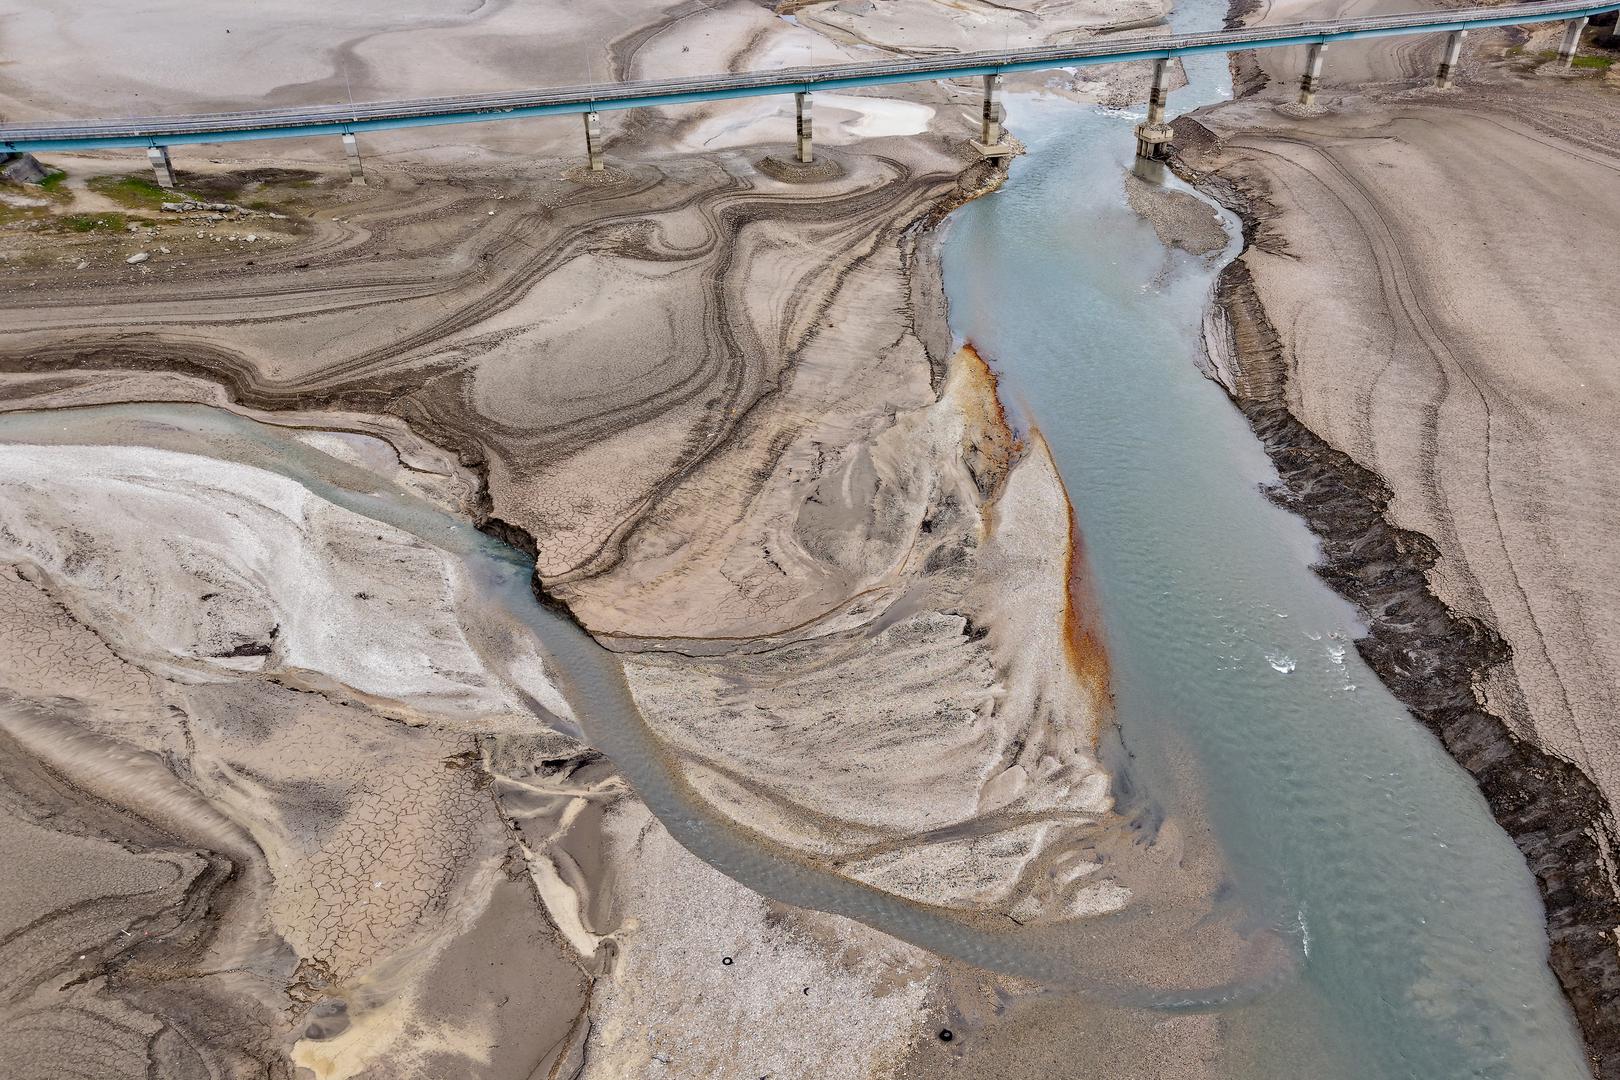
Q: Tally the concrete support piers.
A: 9